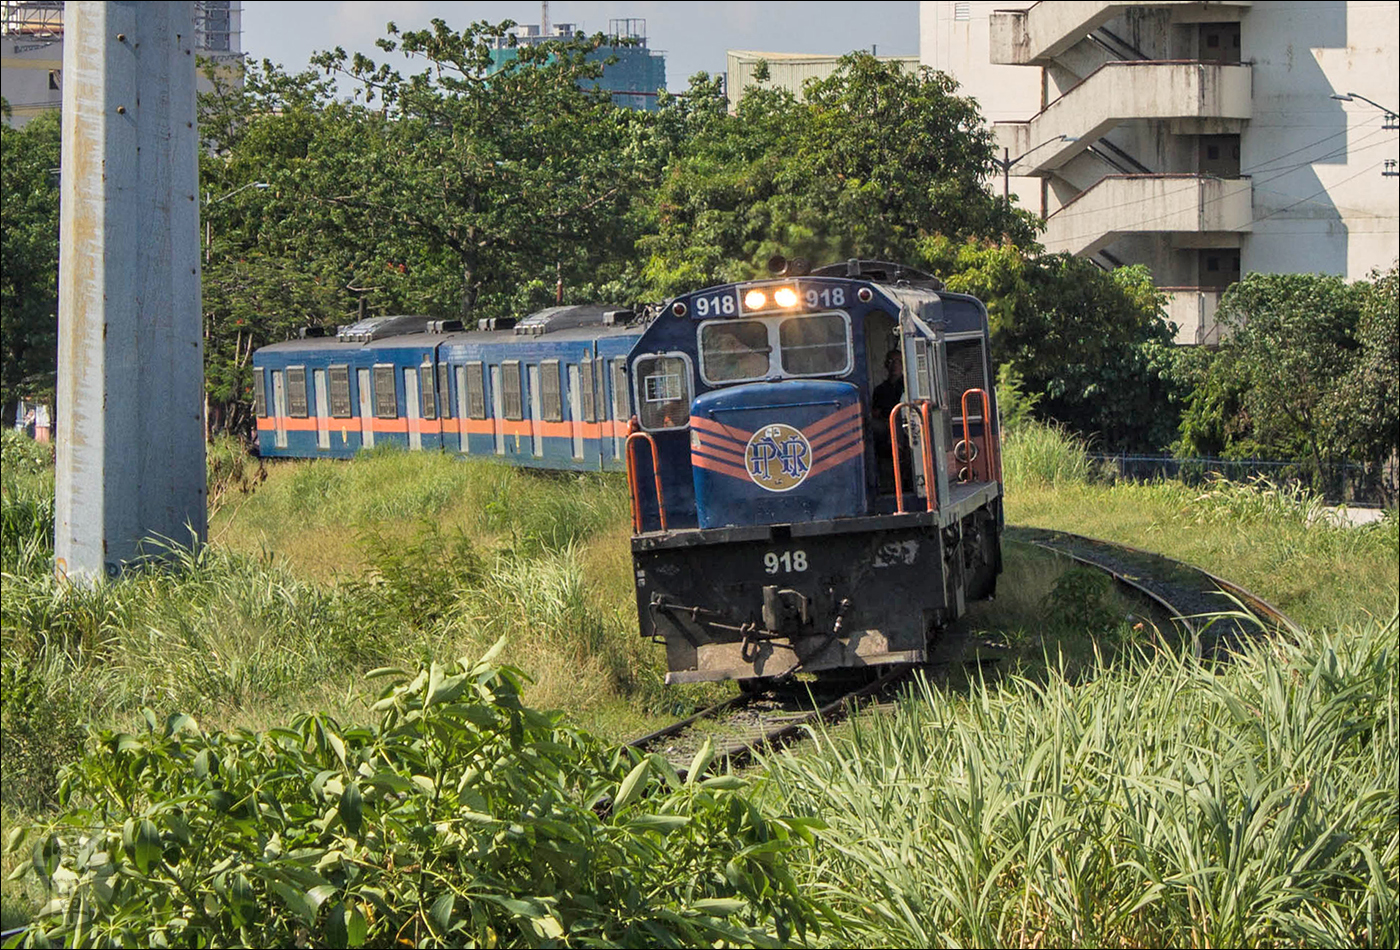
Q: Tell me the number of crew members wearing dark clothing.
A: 1